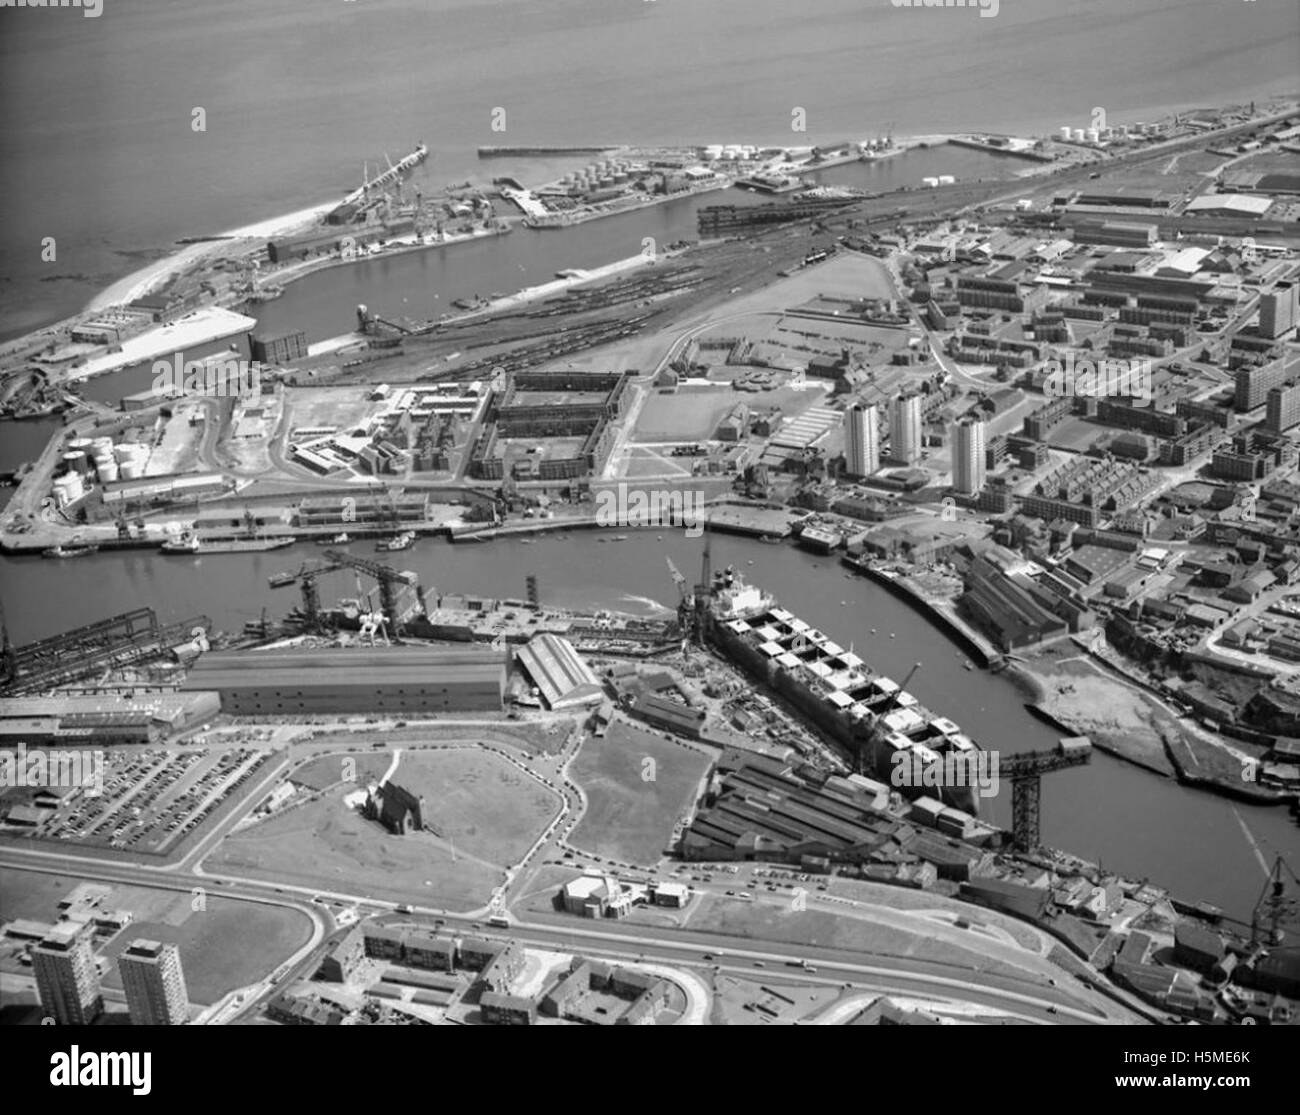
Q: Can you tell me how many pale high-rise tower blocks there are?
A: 3